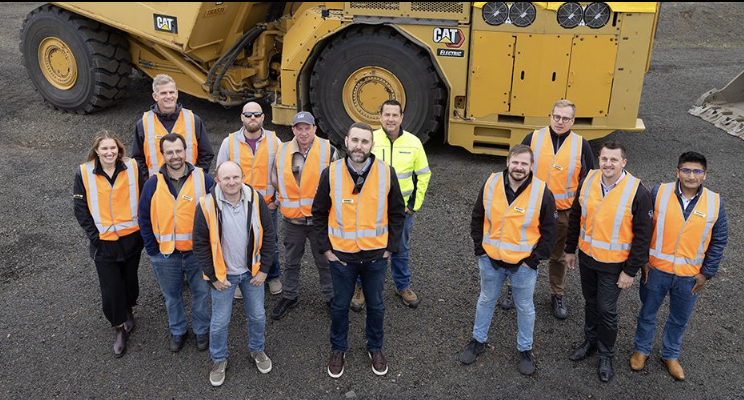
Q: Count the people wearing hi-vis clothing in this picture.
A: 12